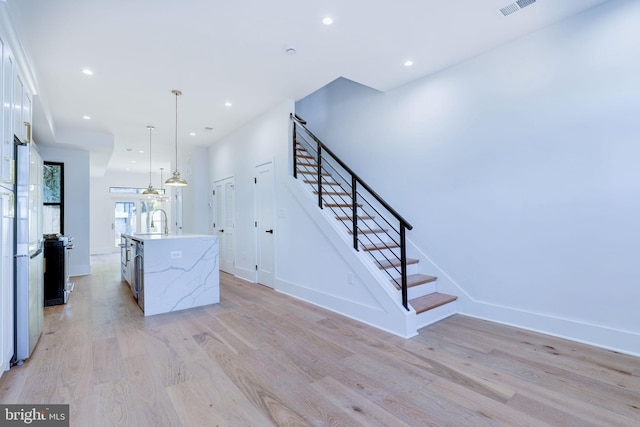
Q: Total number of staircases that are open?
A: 1